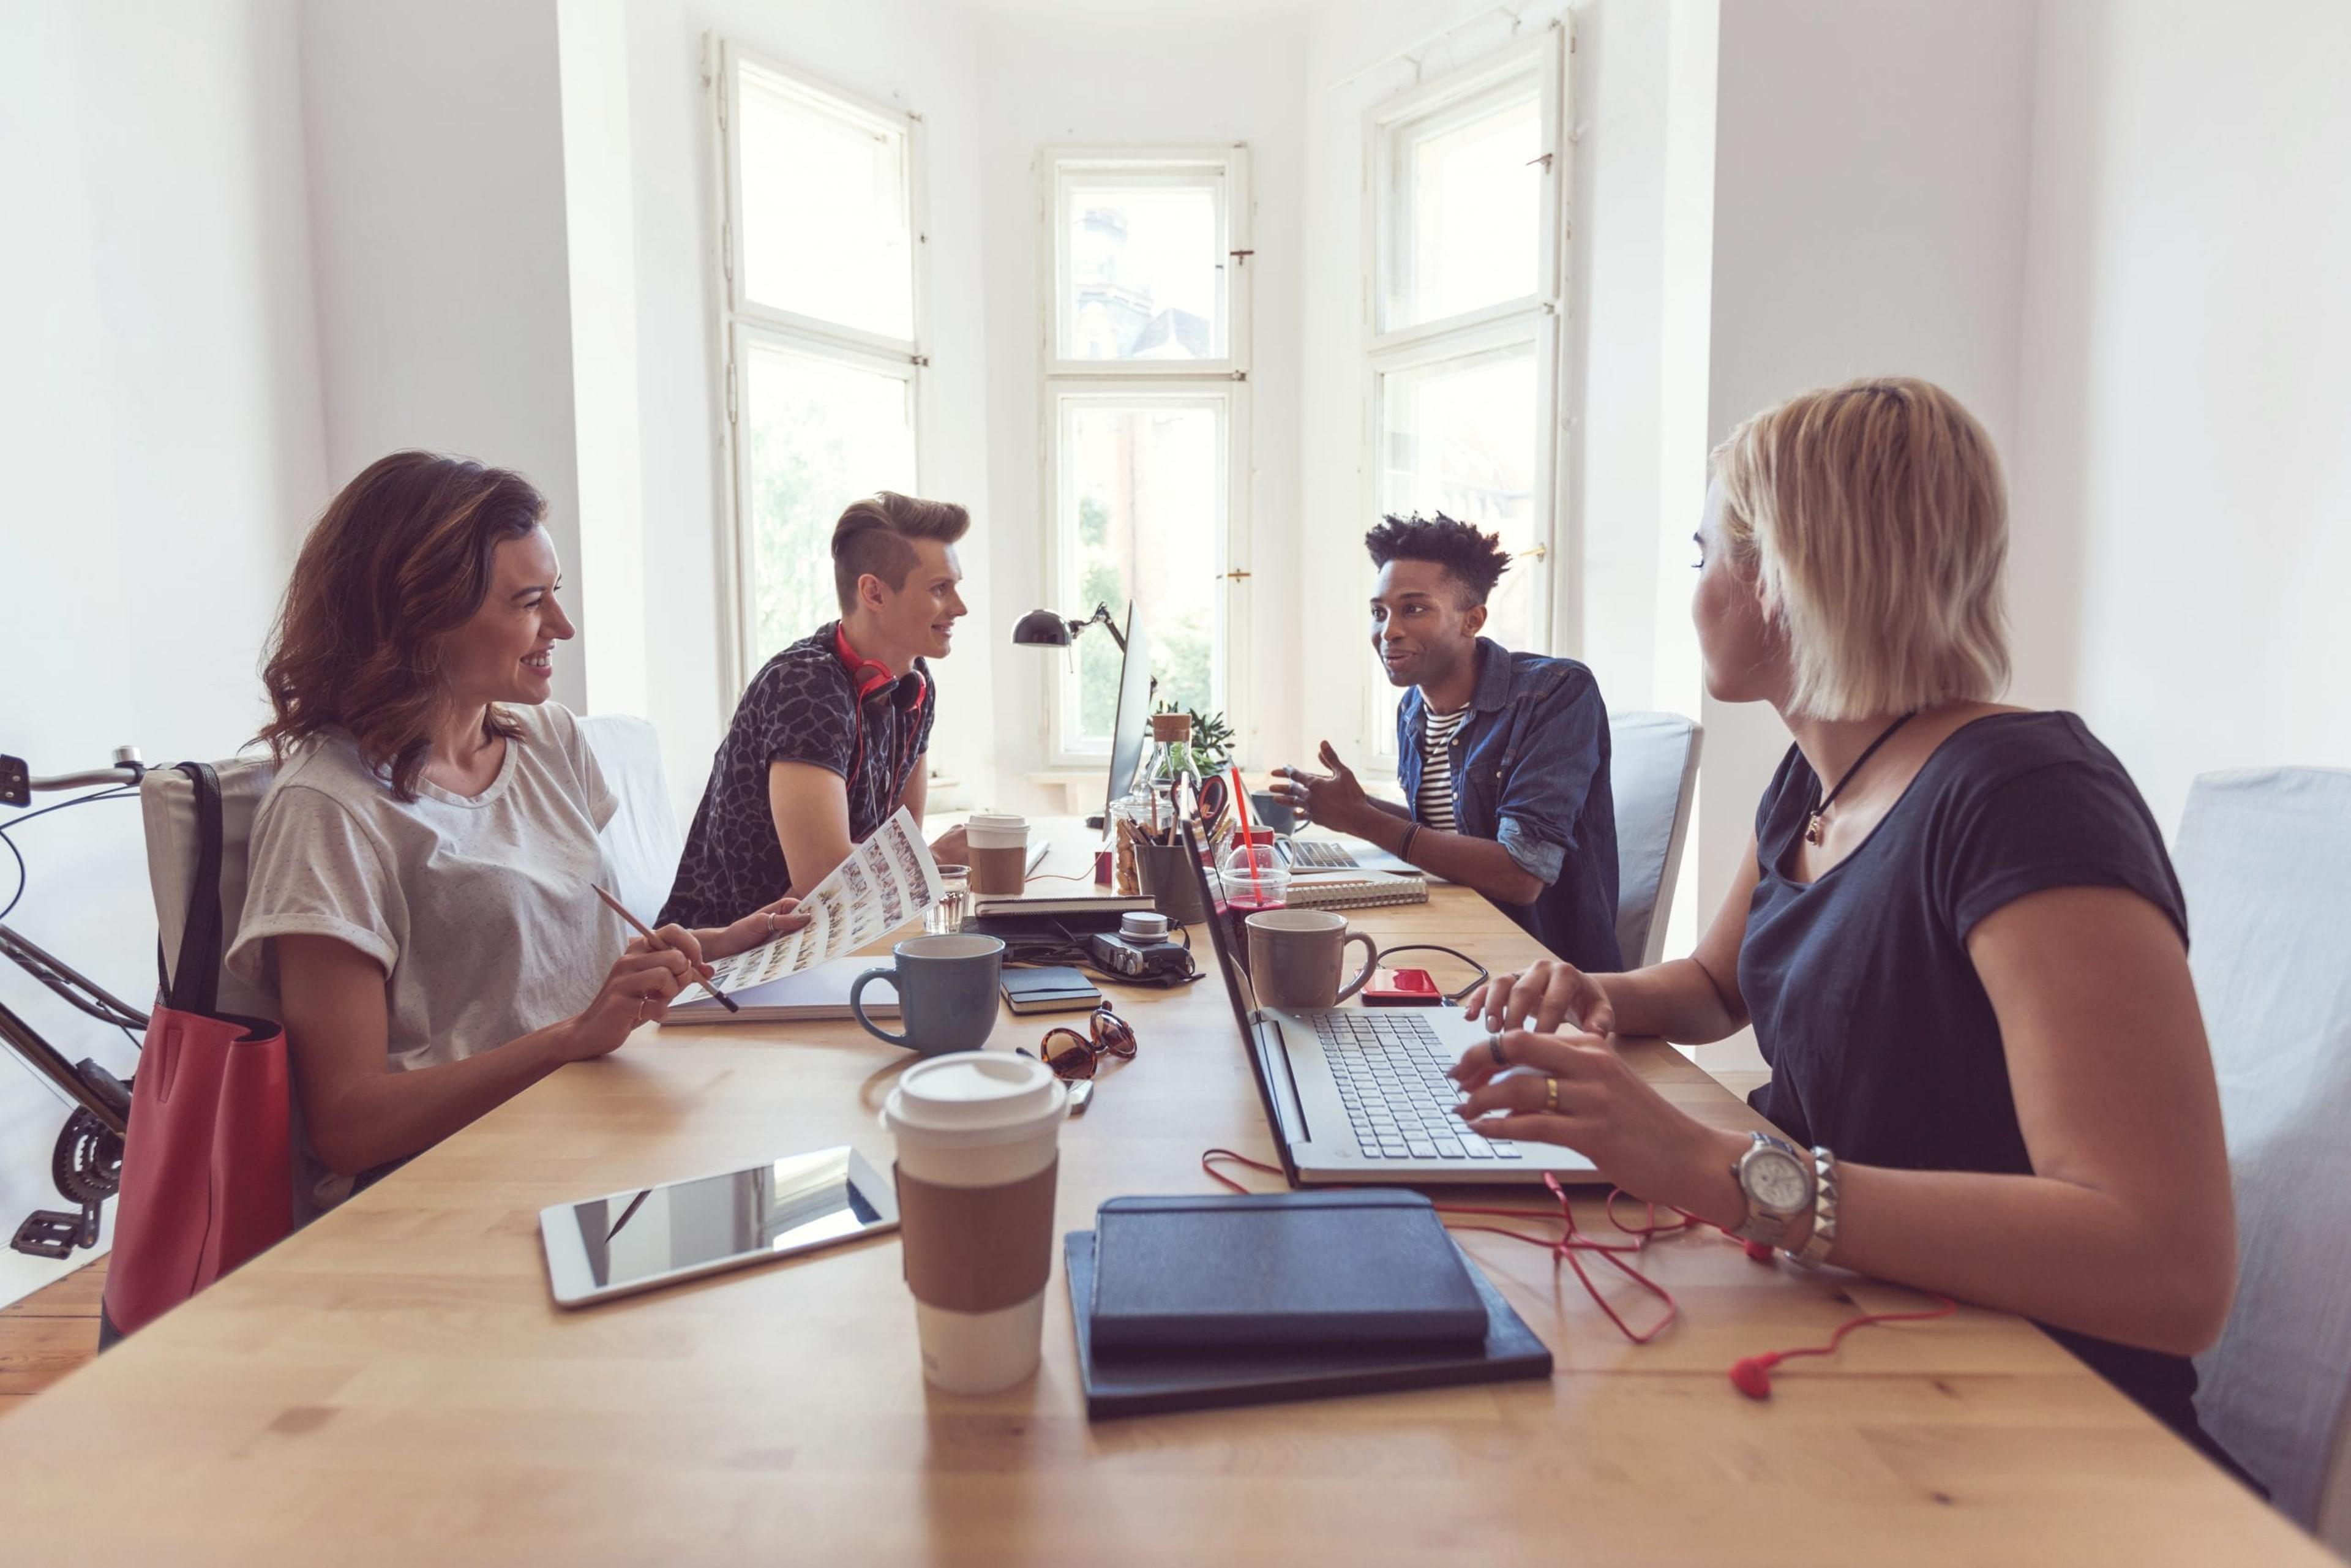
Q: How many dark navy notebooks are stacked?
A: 2